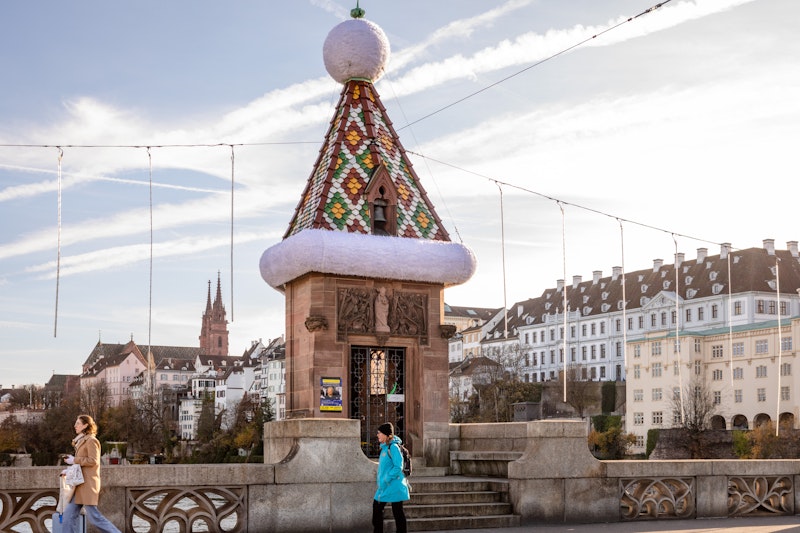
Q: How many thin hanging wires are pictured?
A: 9